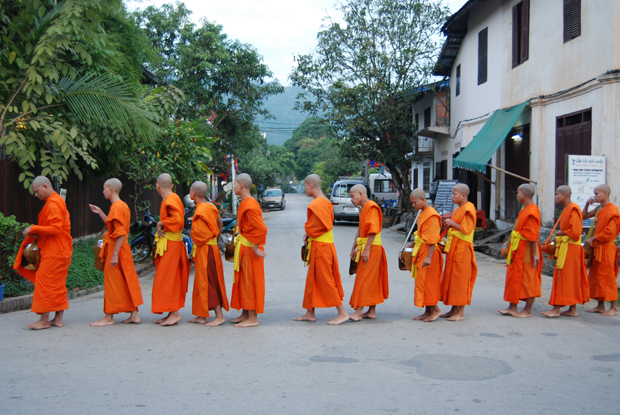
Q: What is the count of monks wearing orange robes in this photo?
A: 12